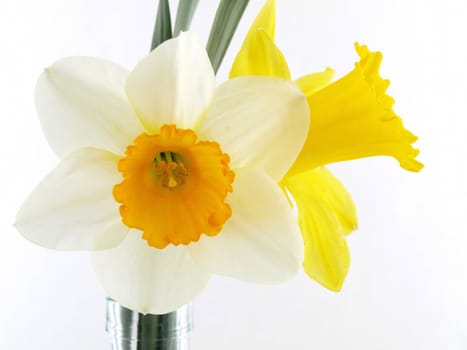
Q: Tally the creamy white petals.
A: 6